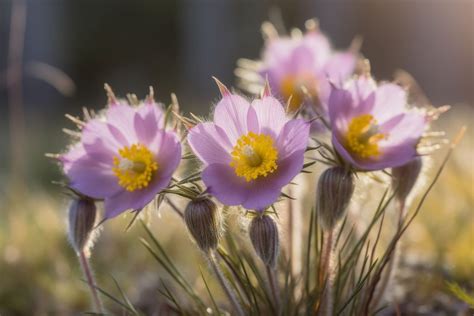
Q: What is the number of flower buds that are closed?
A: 5